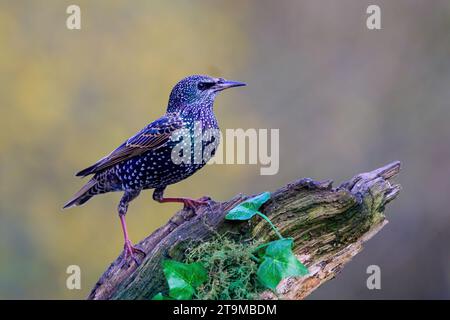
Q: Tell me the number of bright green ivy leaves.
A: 3